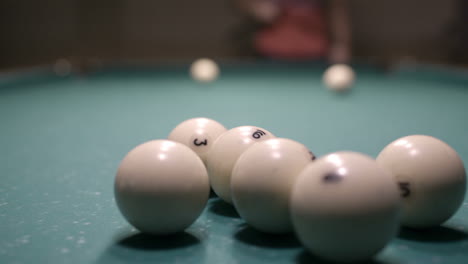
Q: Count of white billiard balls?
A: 8